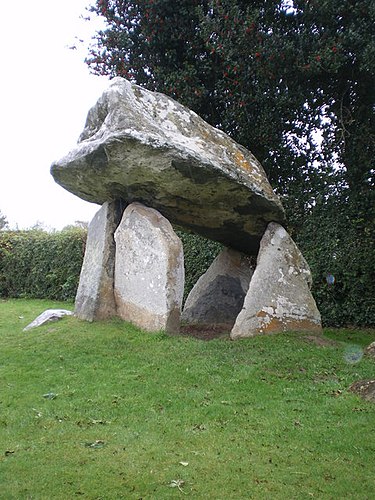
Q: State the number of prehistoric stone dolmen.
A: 1